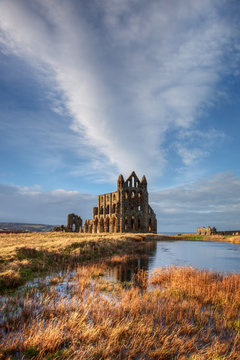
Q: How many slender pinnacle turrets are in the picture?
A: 2